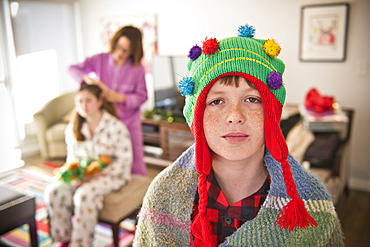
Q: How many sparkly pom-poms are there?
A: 6